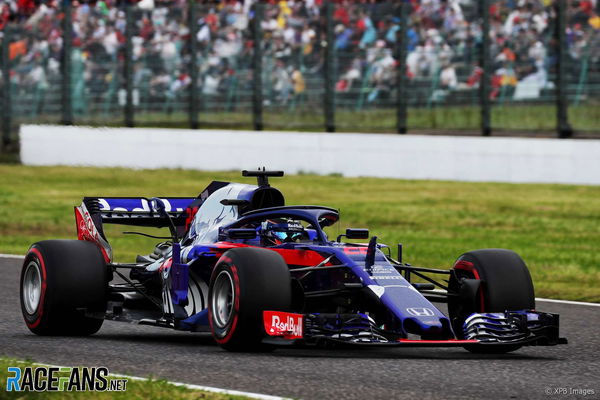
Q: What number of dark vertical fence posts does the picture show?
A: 9